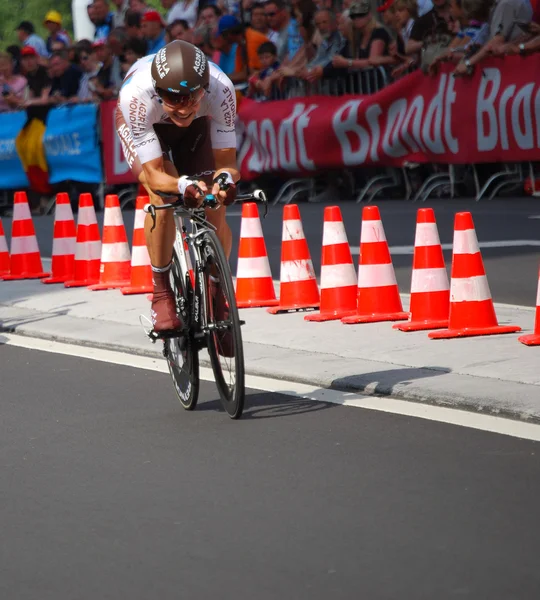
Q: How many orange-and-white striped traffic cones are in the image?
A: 13